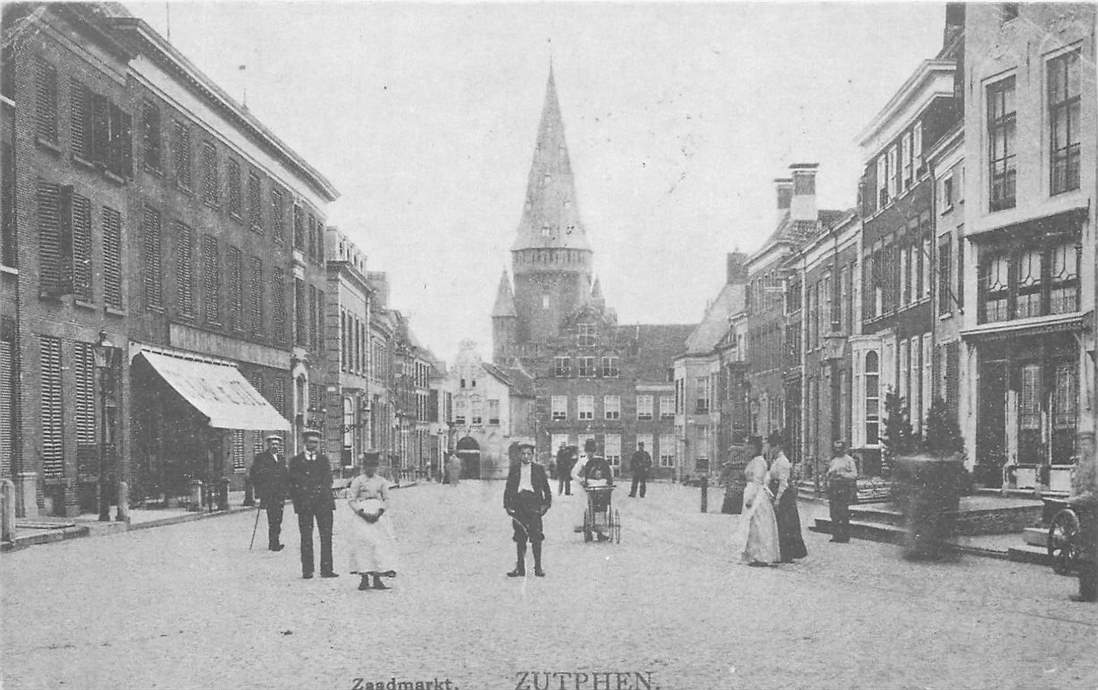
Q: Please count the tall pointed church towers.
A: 1